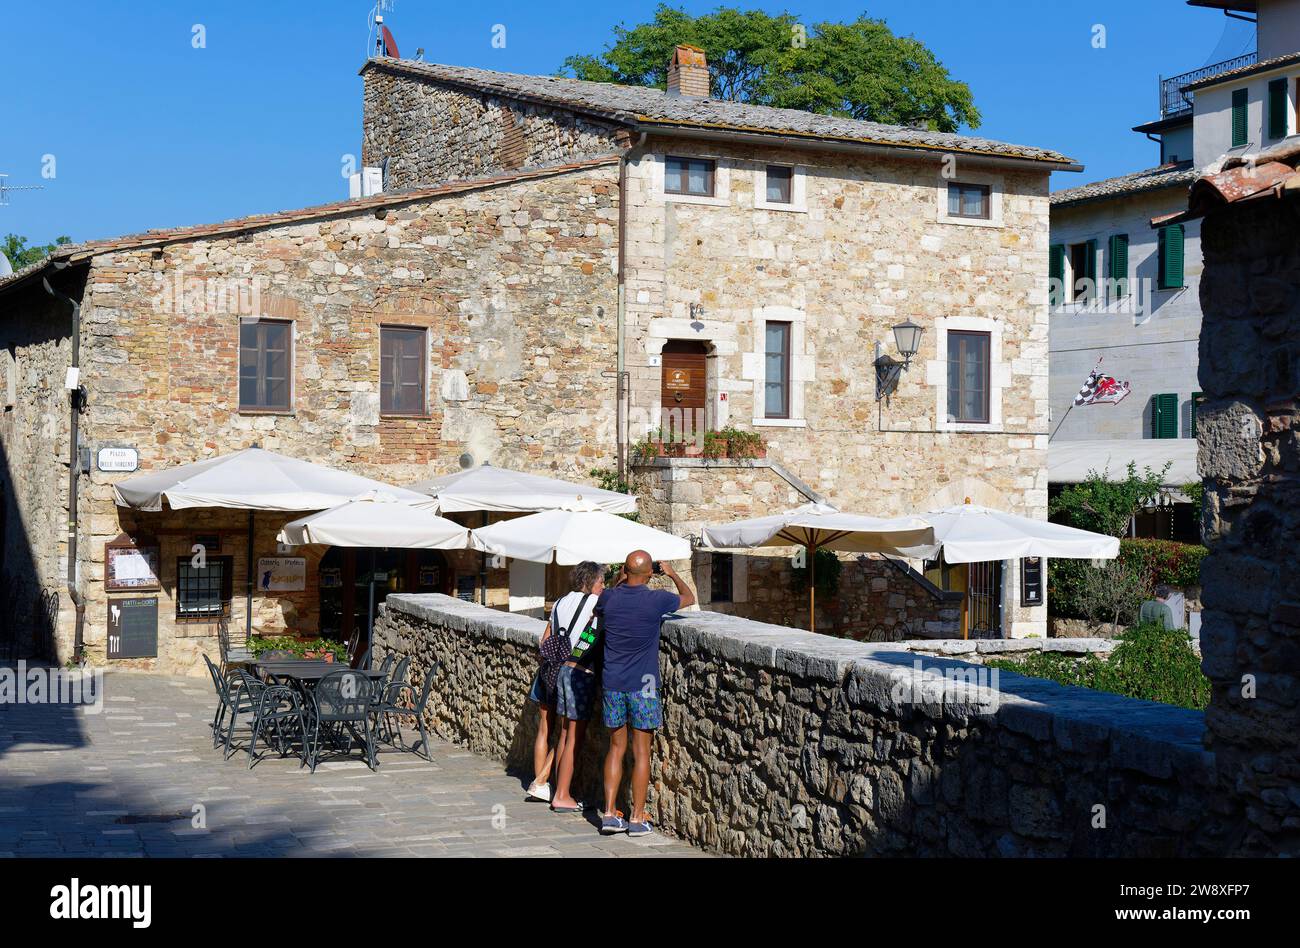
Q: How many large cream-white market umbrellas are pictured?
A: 6